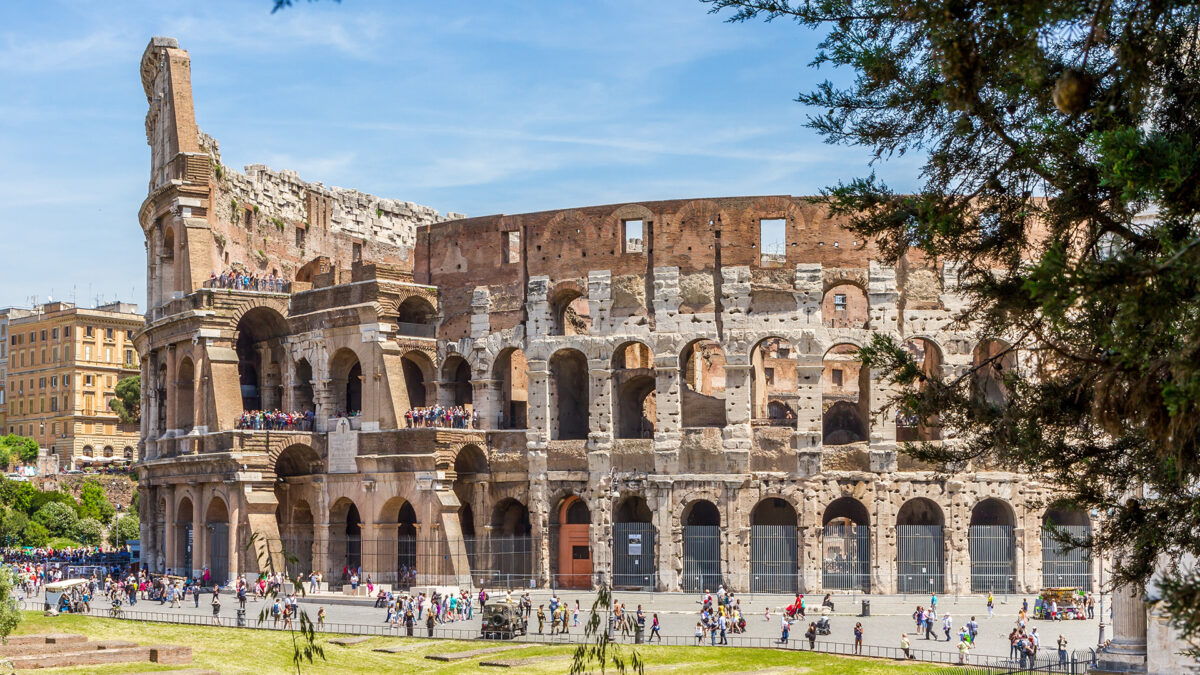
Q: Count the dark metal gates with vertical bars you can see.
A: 7